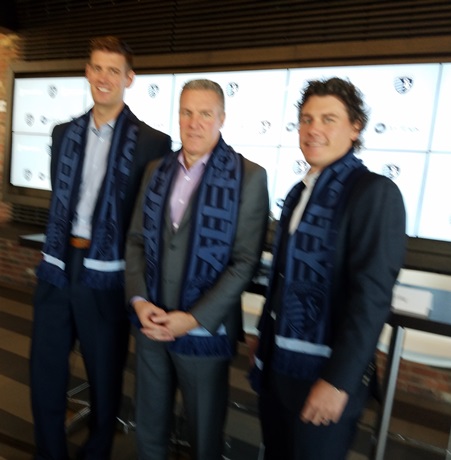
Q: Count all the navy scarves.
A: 3